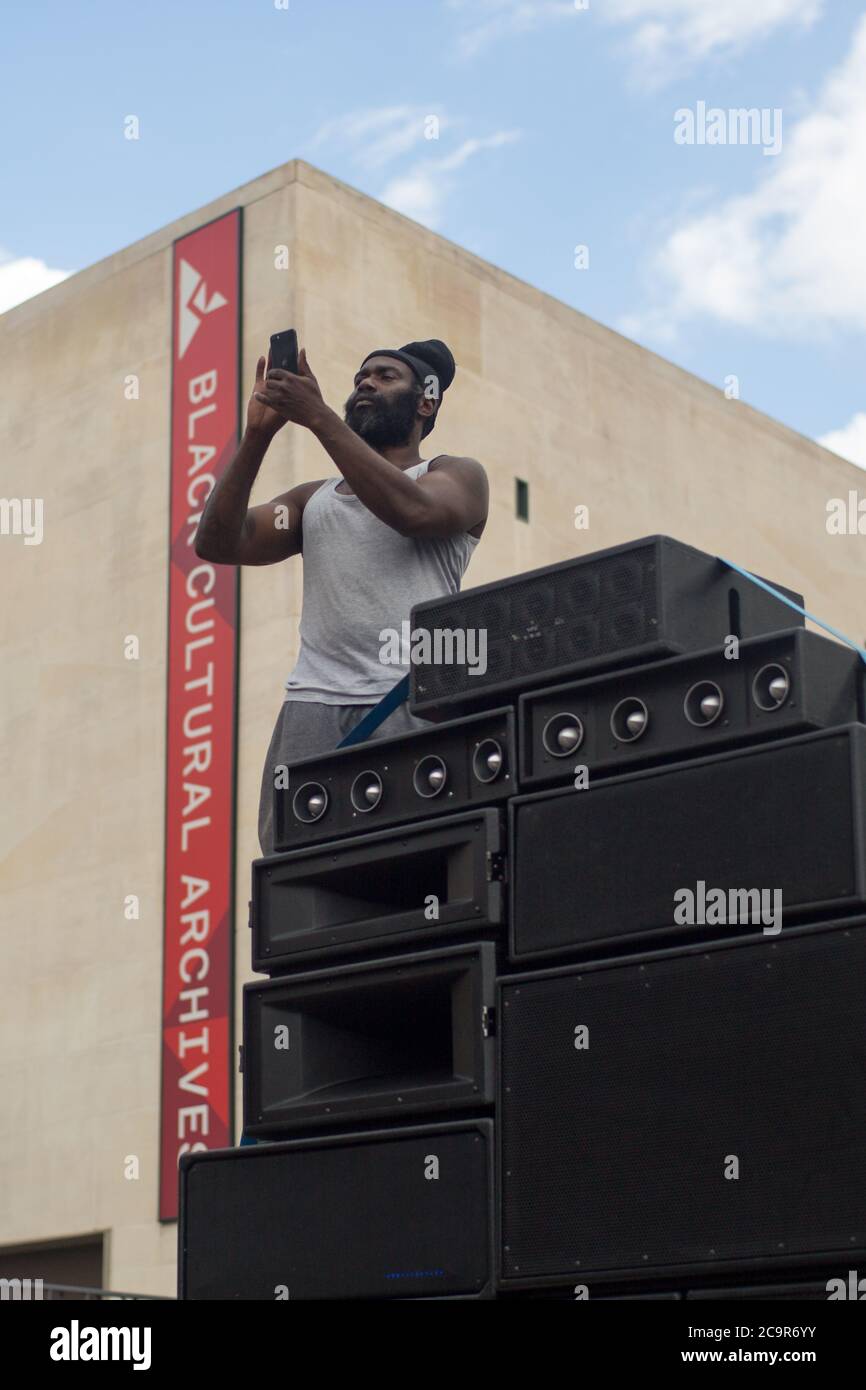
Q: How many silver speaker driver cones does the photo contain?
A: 8